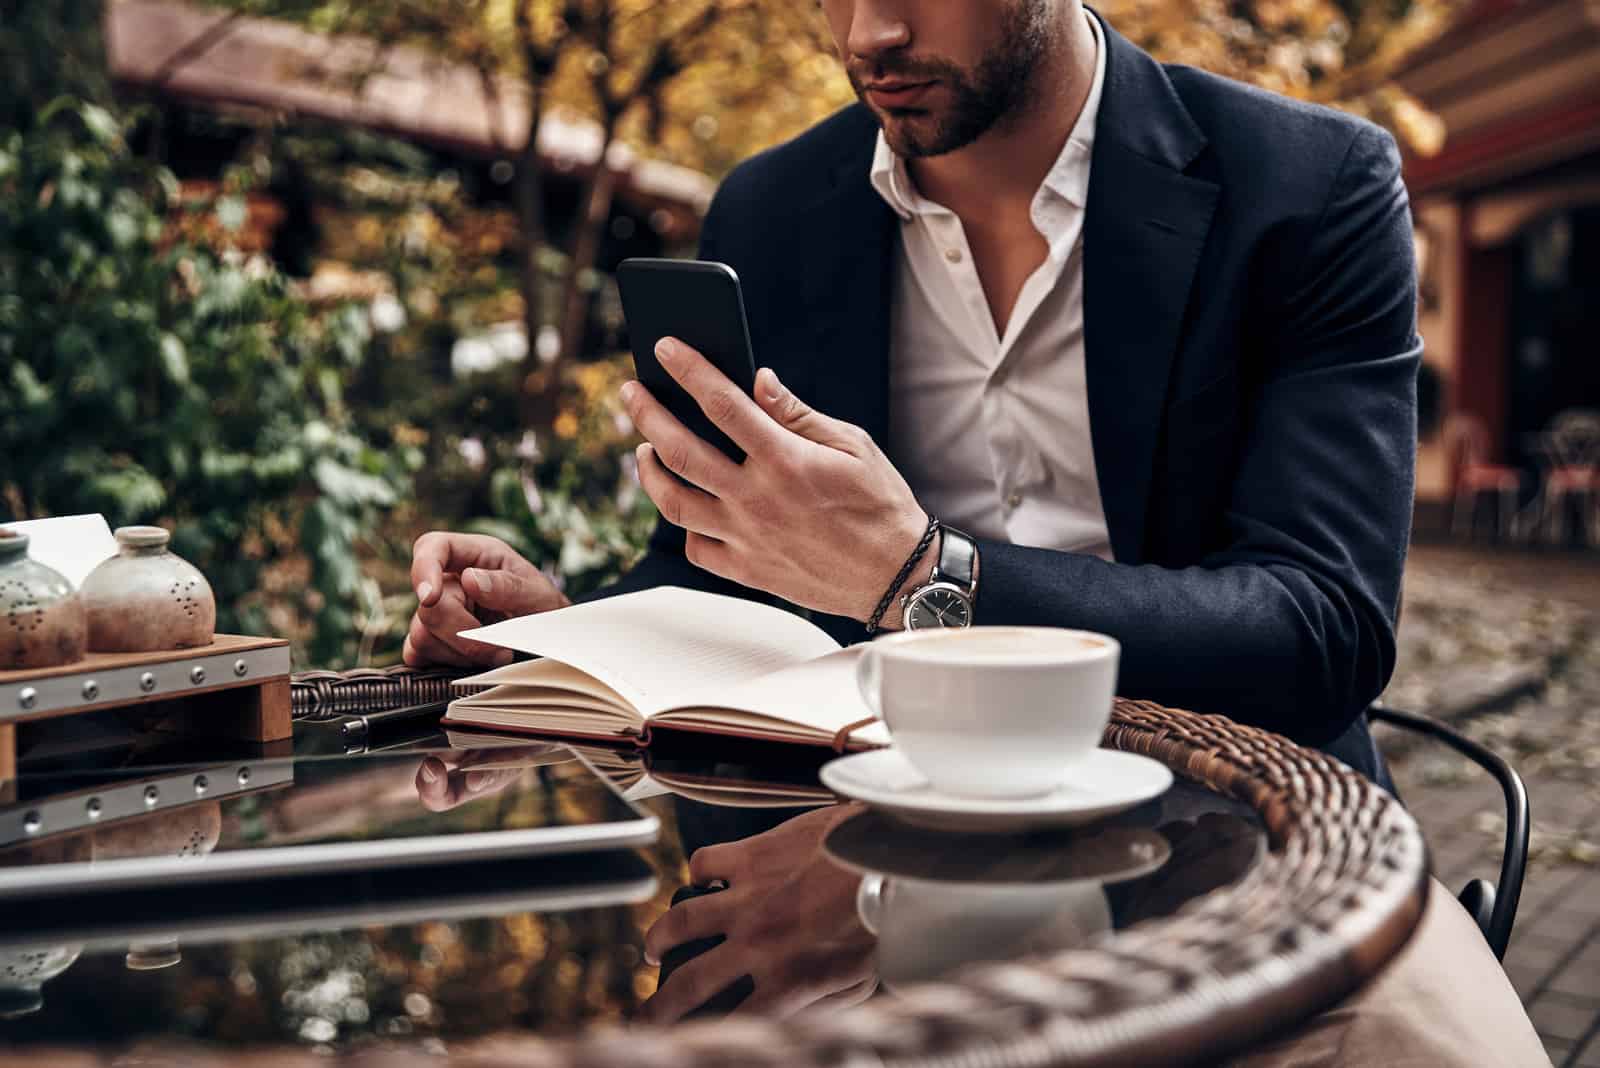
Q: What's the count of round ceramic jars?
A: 2